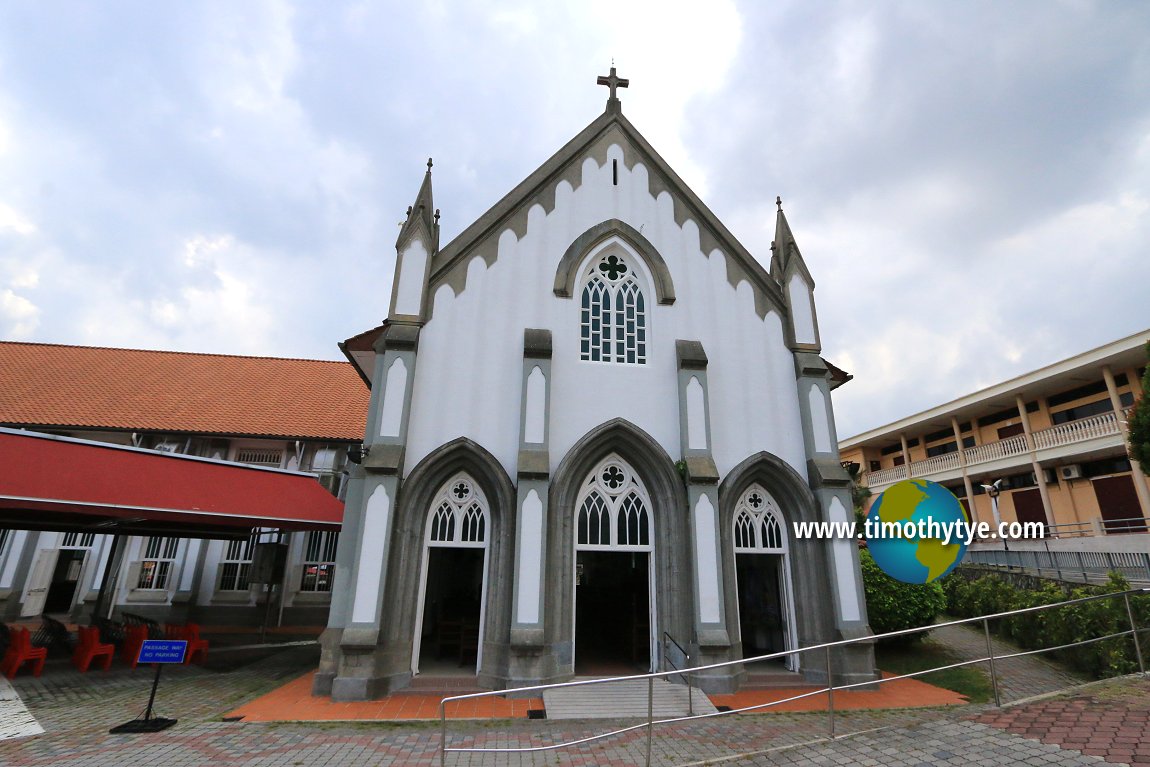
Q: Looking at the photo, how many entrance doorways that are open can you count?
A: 3